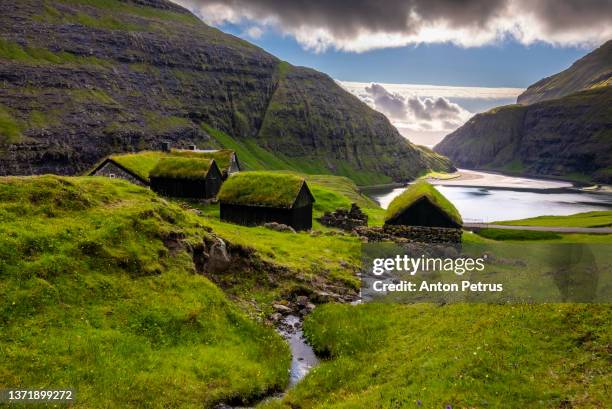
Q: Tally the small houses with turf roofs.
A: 5